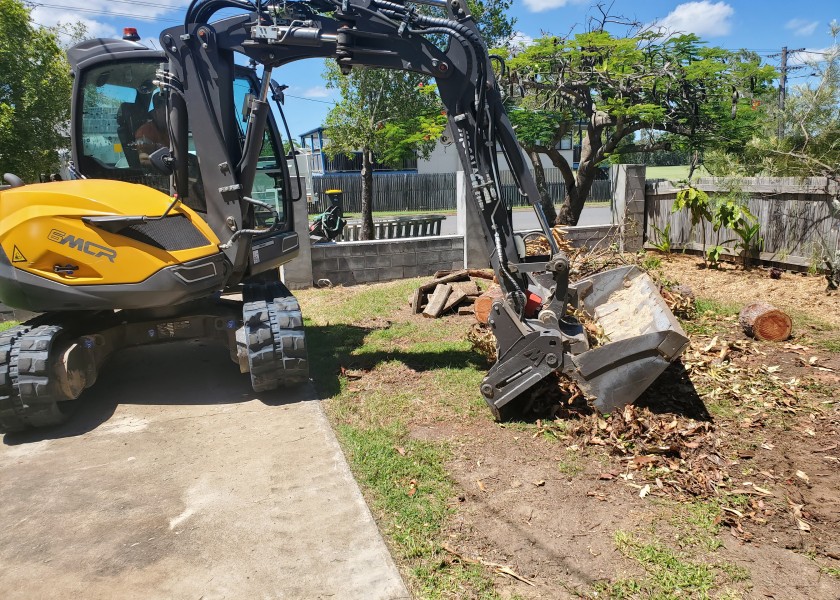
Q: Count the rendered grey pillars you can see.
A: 3